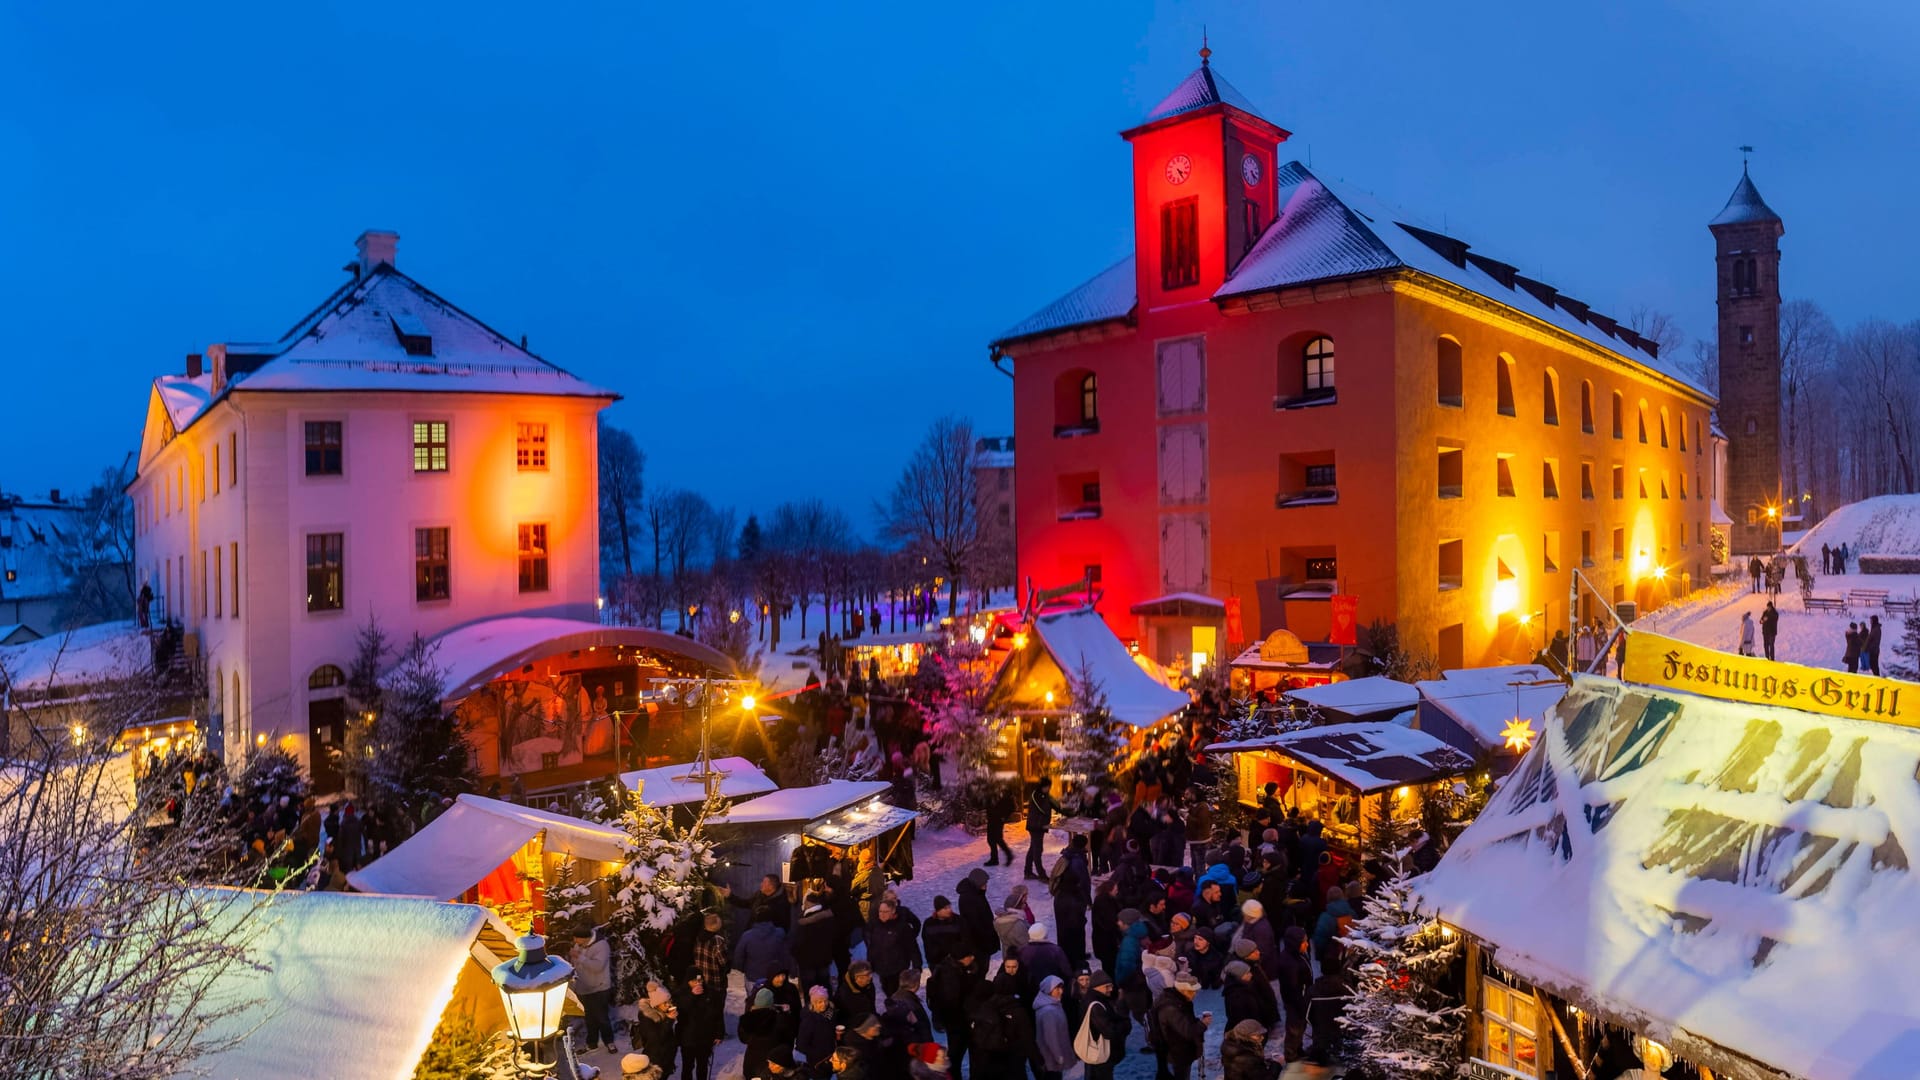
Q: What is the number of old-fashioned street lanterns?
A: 1